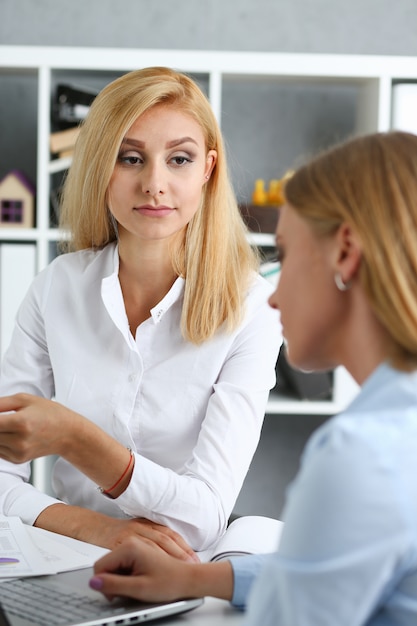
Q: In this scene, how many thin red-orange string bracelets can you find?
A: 1